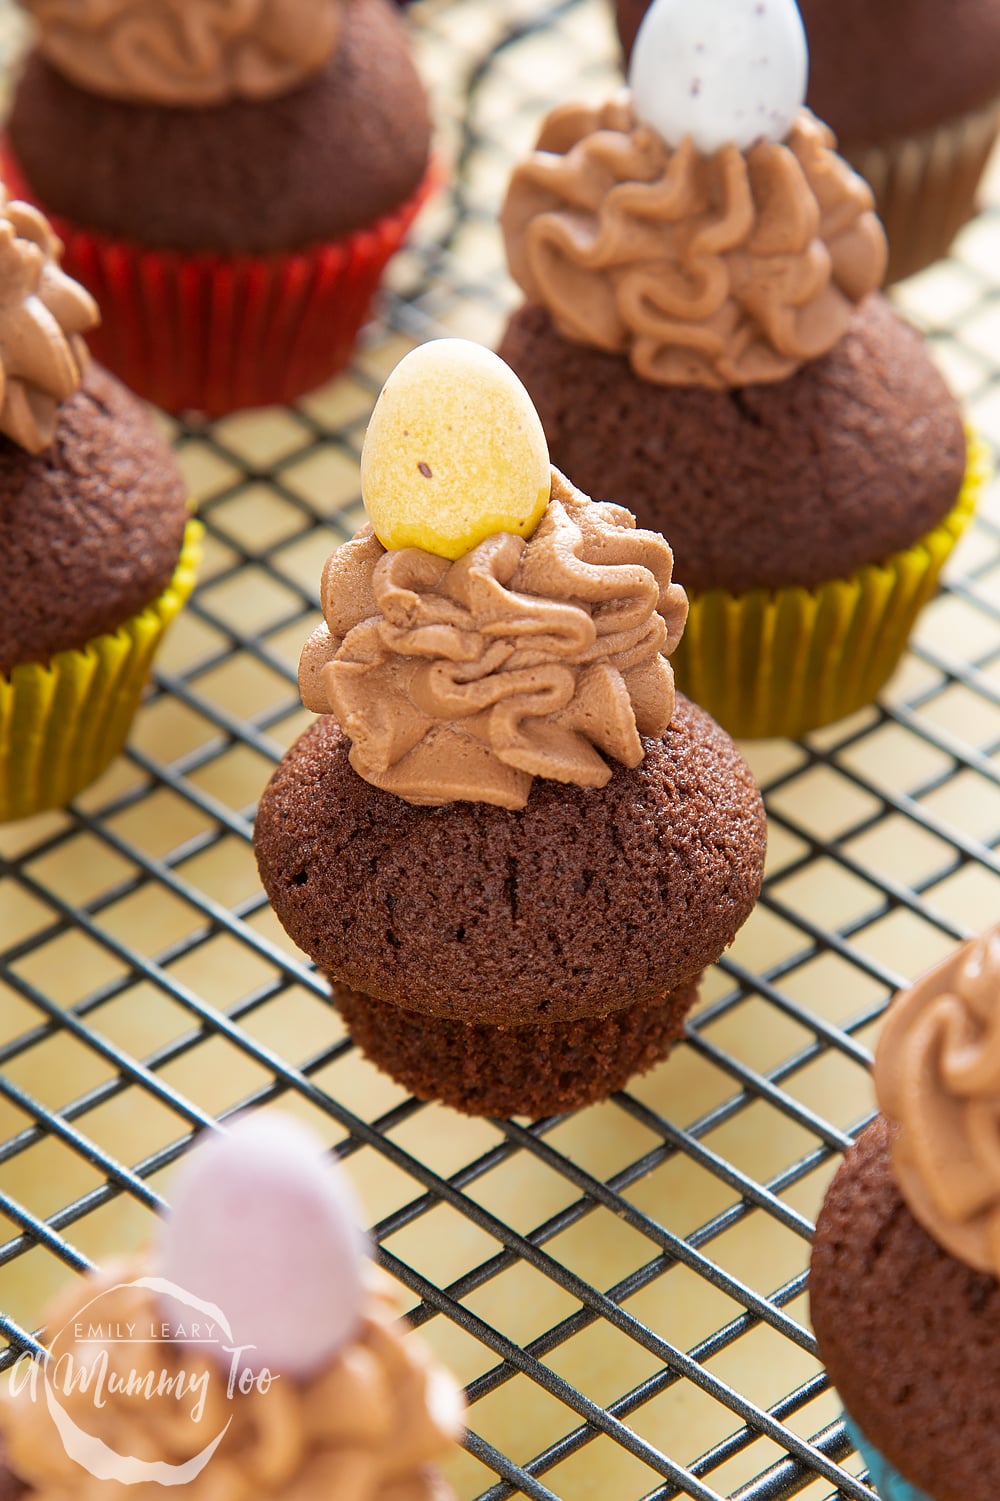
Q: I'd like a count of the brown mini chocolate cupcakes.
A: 7